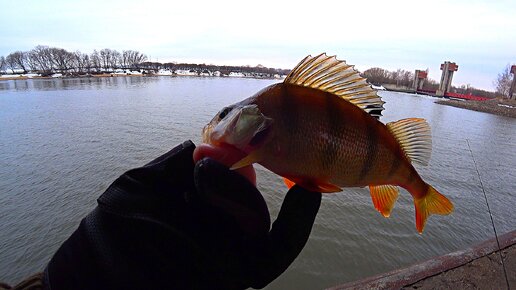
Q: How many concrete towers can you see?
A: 3